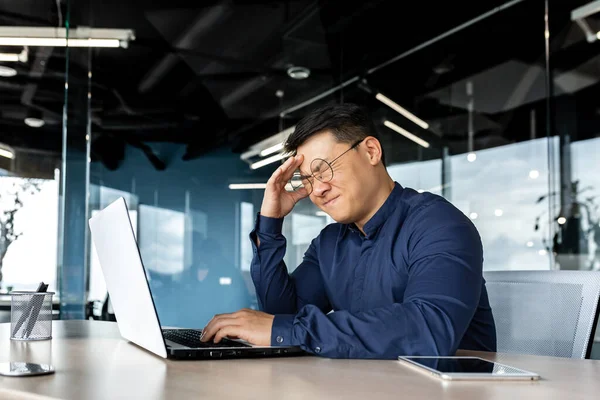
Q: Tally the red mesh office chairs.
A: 0